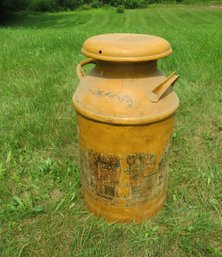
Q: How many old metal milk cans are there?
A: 1